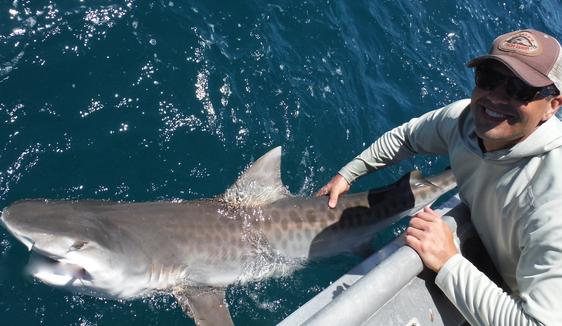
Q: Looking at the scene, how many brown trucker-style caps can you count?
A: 1